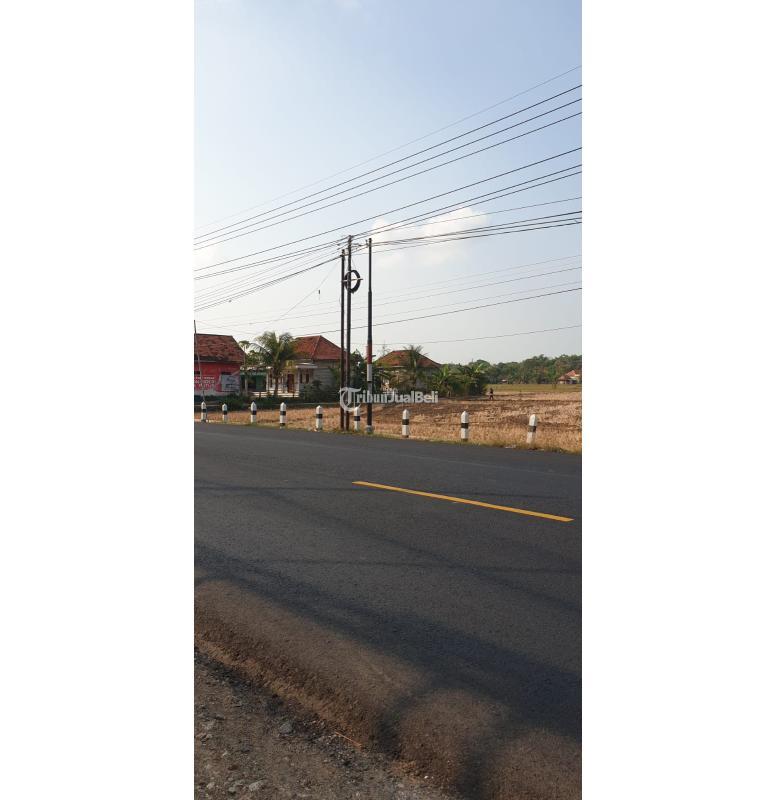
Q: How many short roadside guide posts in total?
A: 9